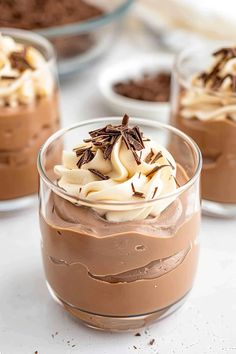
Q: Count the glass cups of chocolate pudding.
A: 3